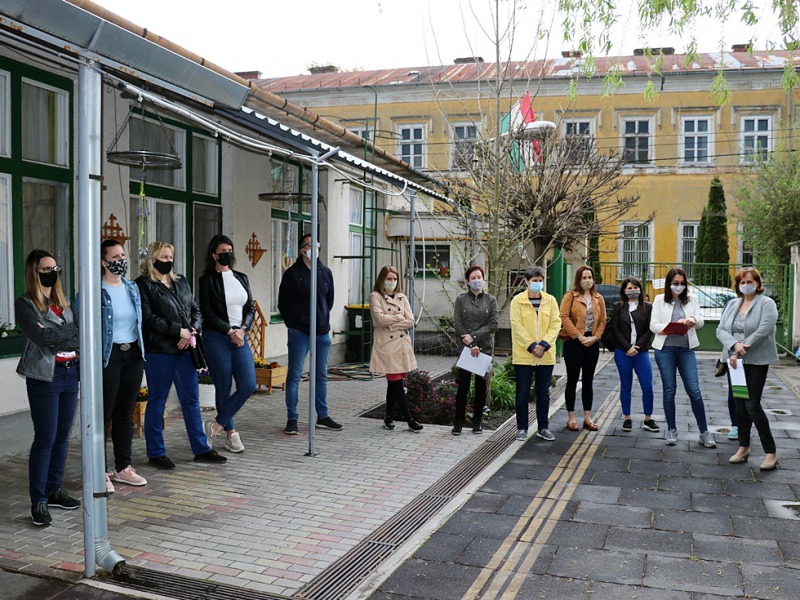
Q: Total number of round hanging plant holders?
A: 2